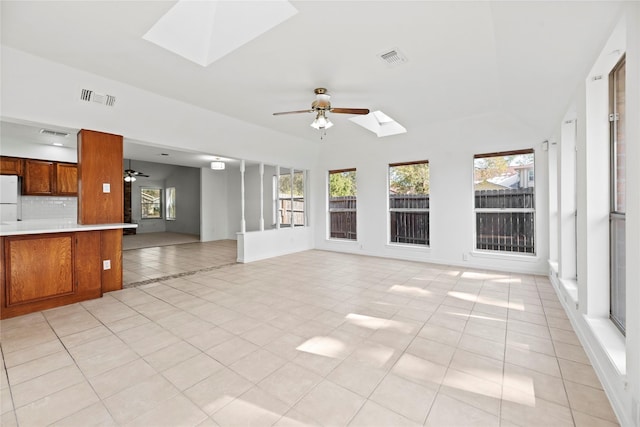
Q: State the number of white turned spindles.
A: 5